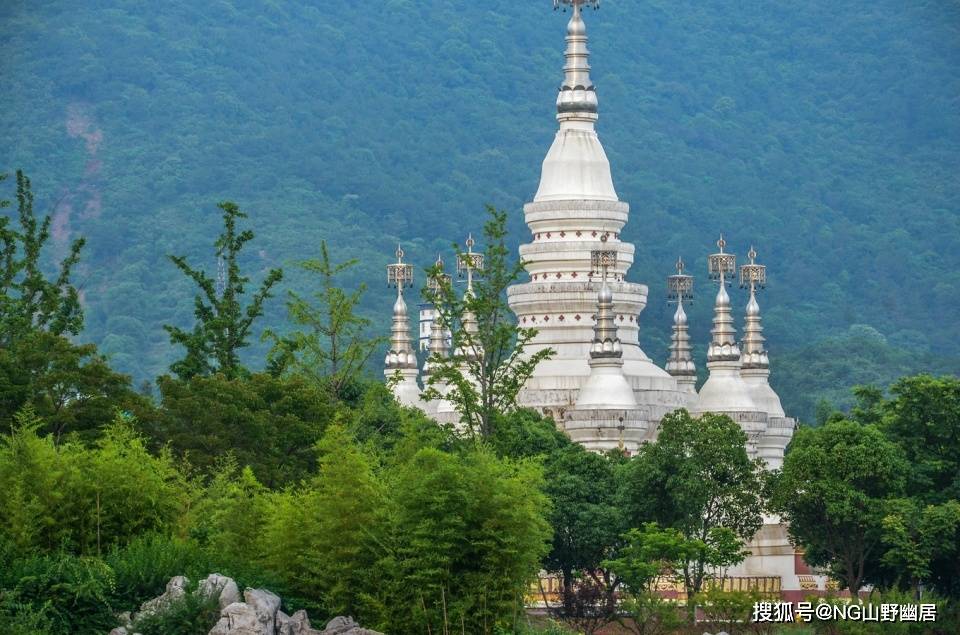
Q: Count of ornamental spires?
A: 8